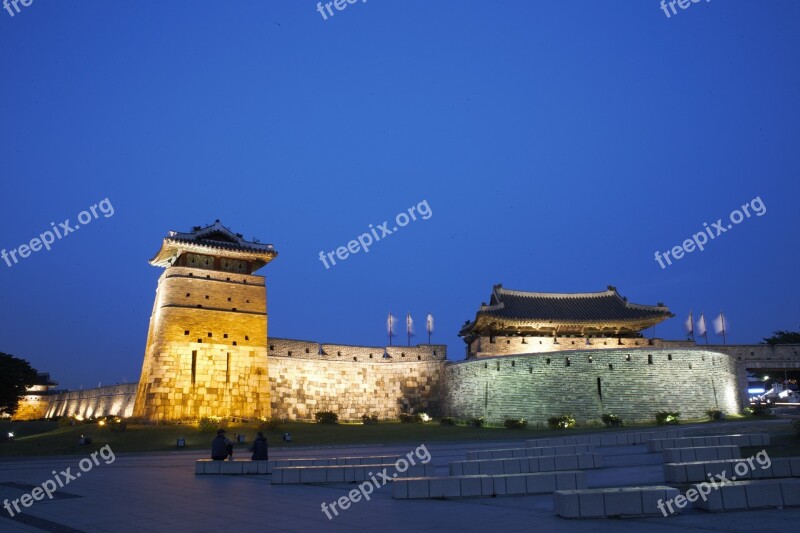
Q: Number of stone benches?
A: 11